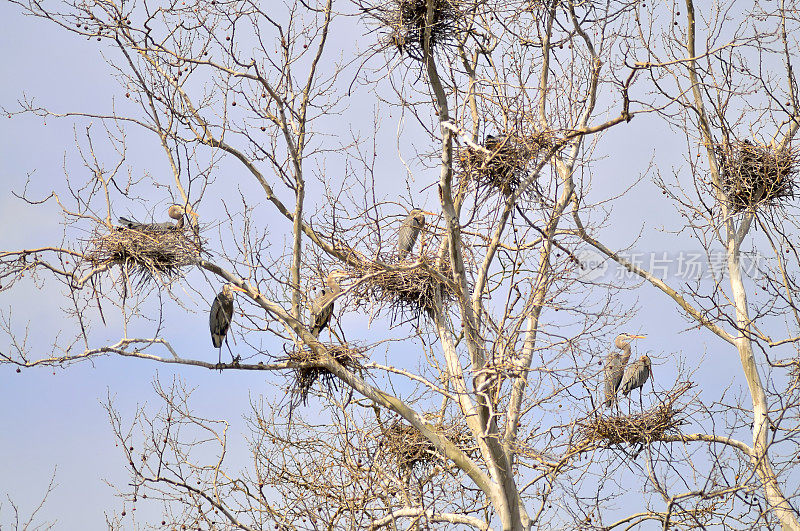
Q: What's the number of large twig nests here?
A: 8